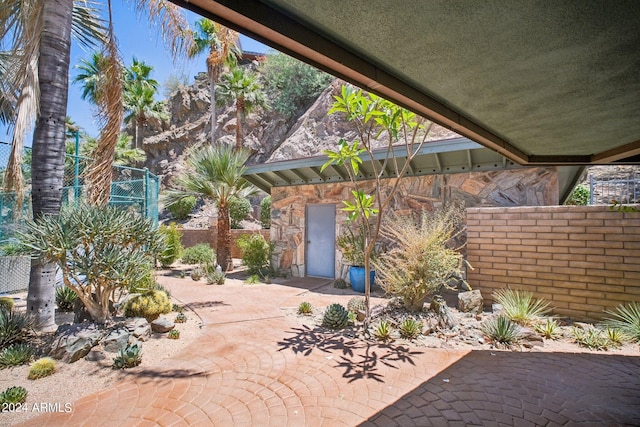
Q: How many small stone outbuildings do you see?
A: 1